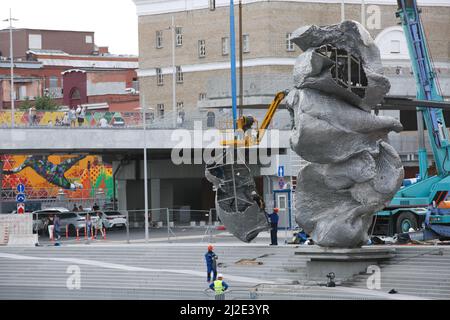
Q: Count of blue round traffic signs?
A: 2